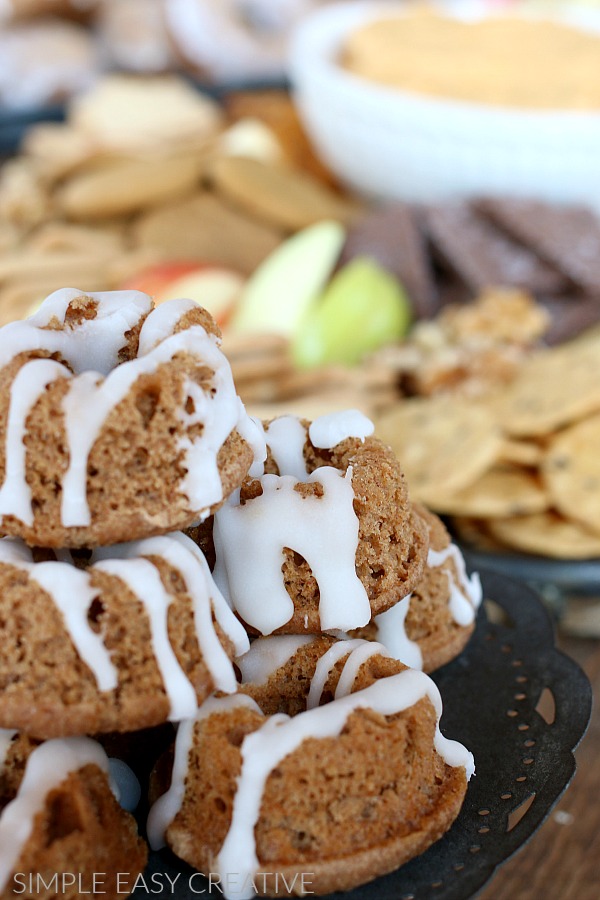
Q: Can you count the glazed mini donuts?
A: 6